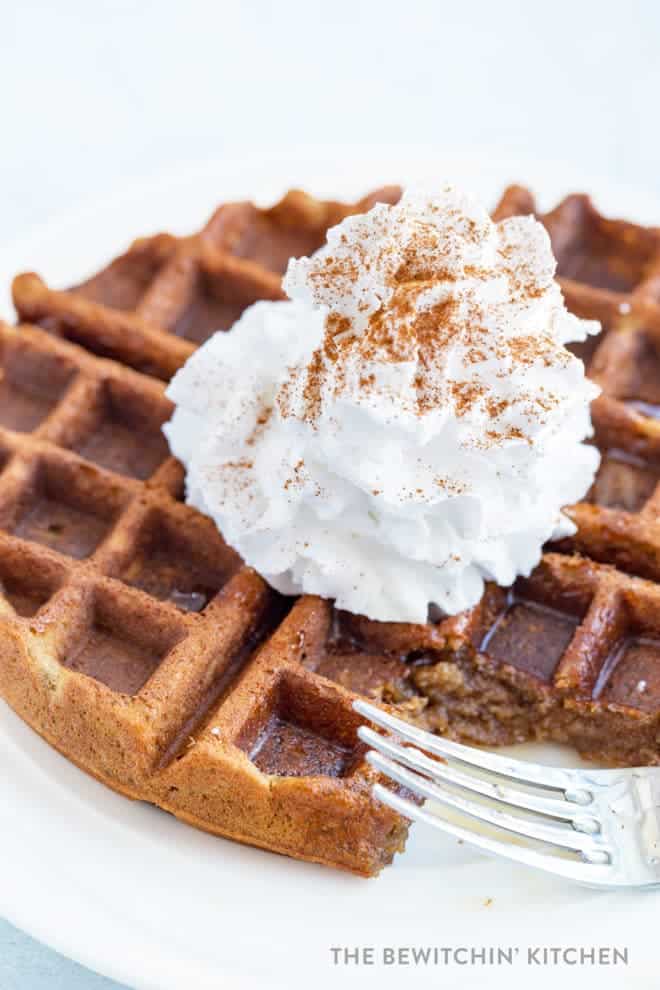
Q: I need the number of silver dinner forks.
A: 1